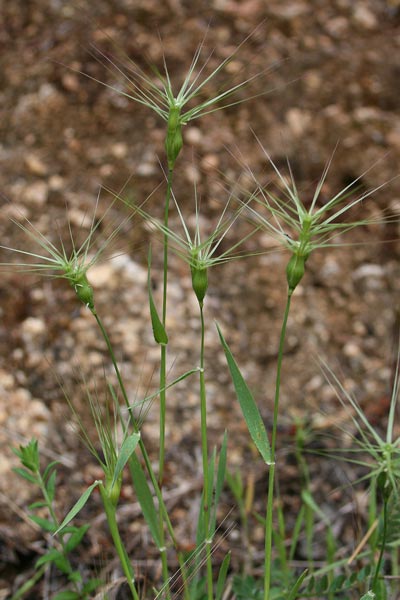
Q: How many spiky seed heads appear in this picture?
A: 6